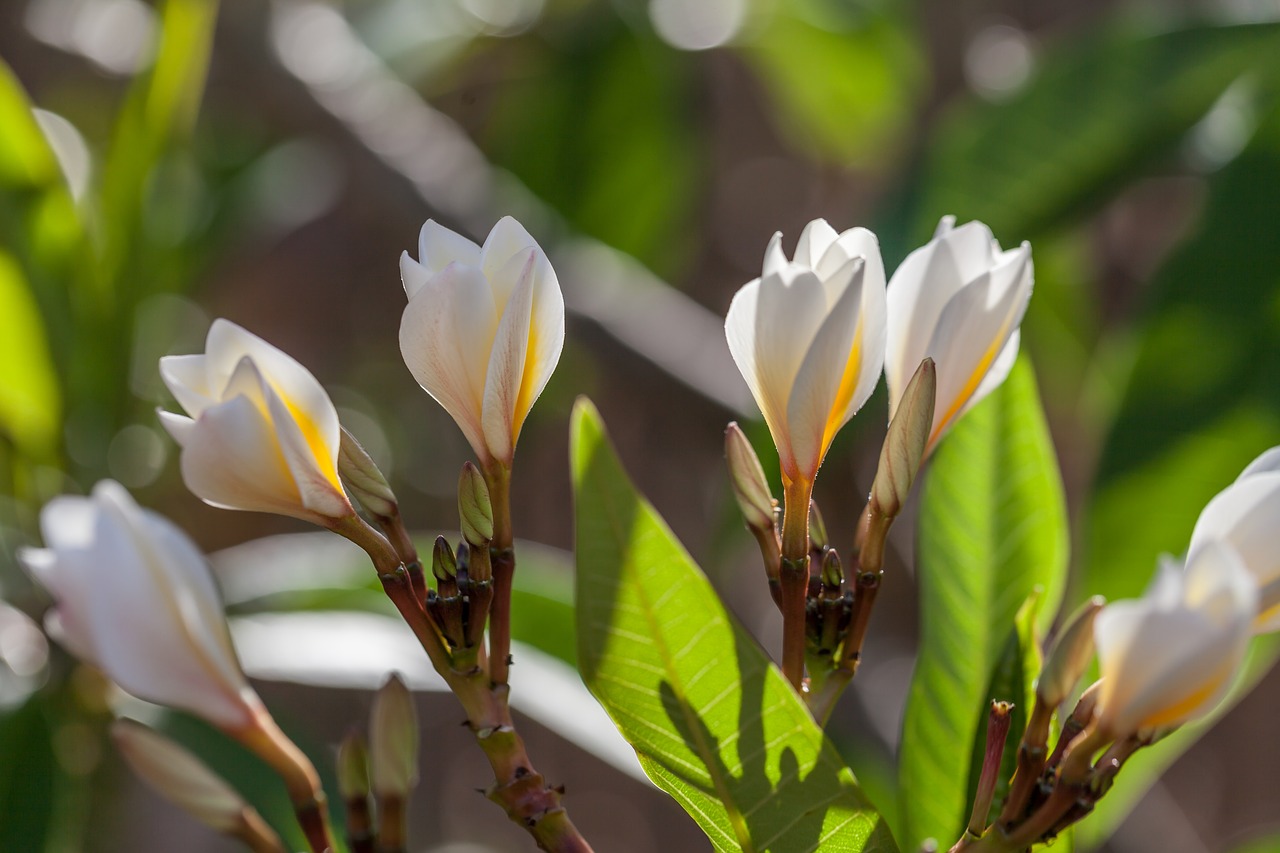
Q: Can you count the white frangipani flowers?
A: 7